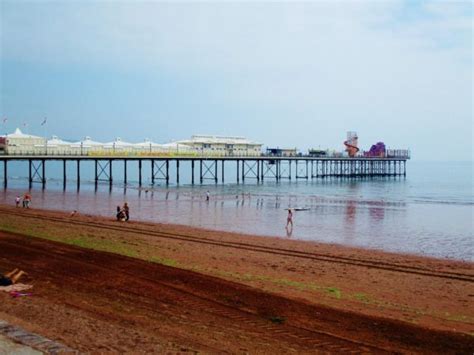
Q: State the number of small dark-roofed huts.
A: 2